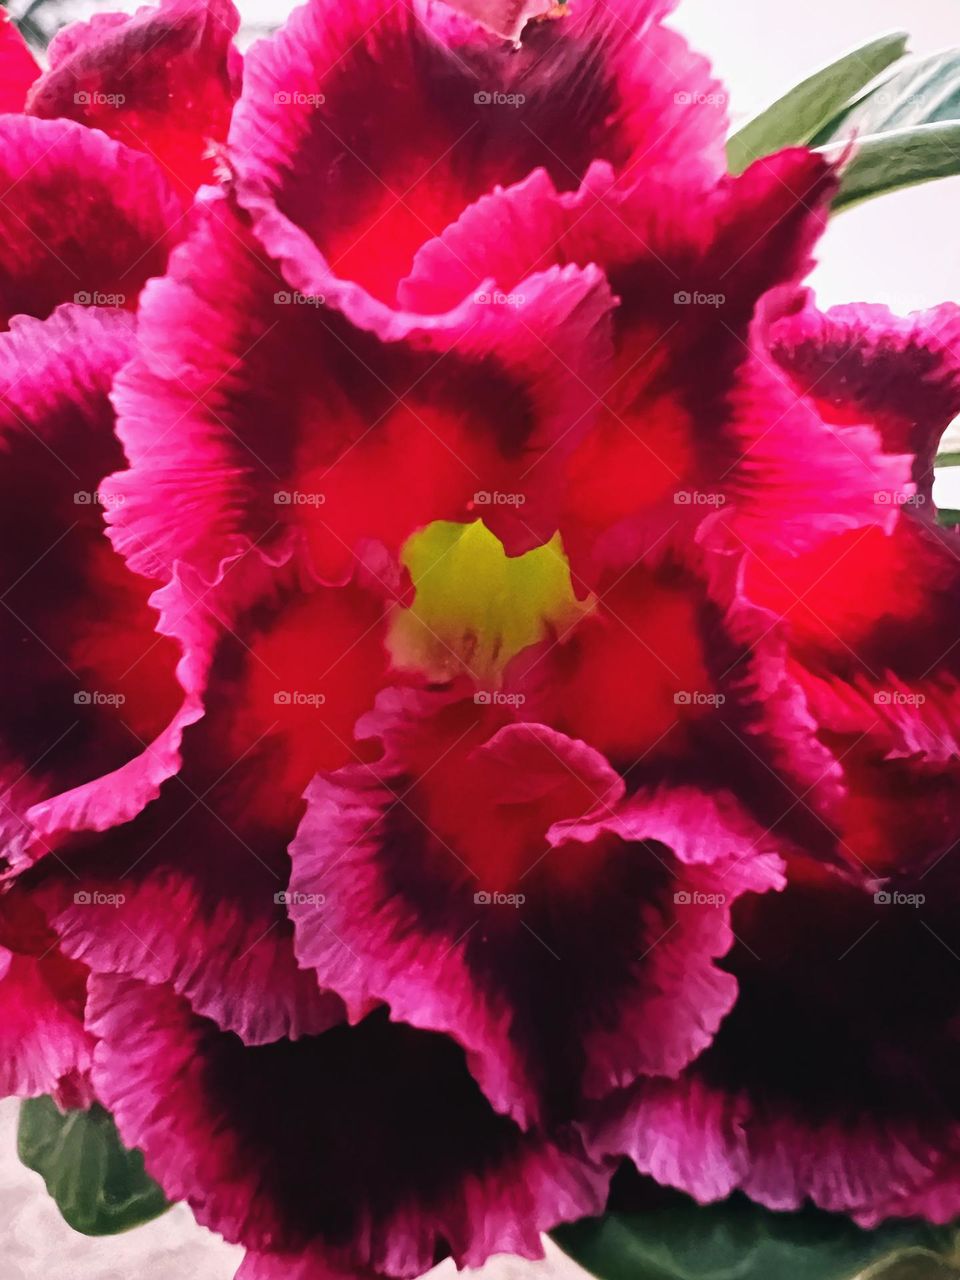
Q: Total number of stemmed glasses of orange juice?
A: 0